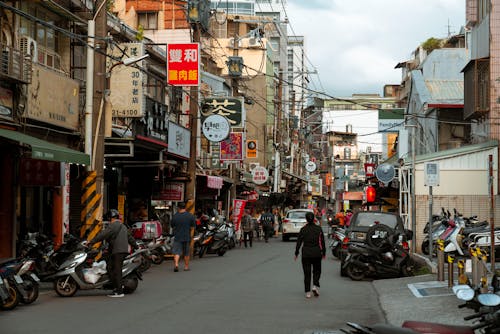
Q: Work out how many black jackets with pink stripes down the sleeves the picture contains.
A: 1